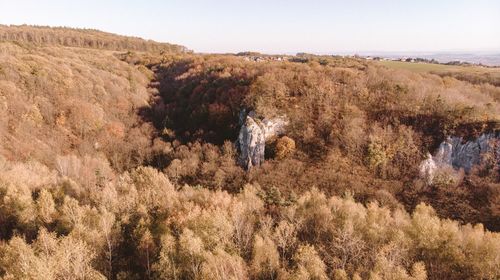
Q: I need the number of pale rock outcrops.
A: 2